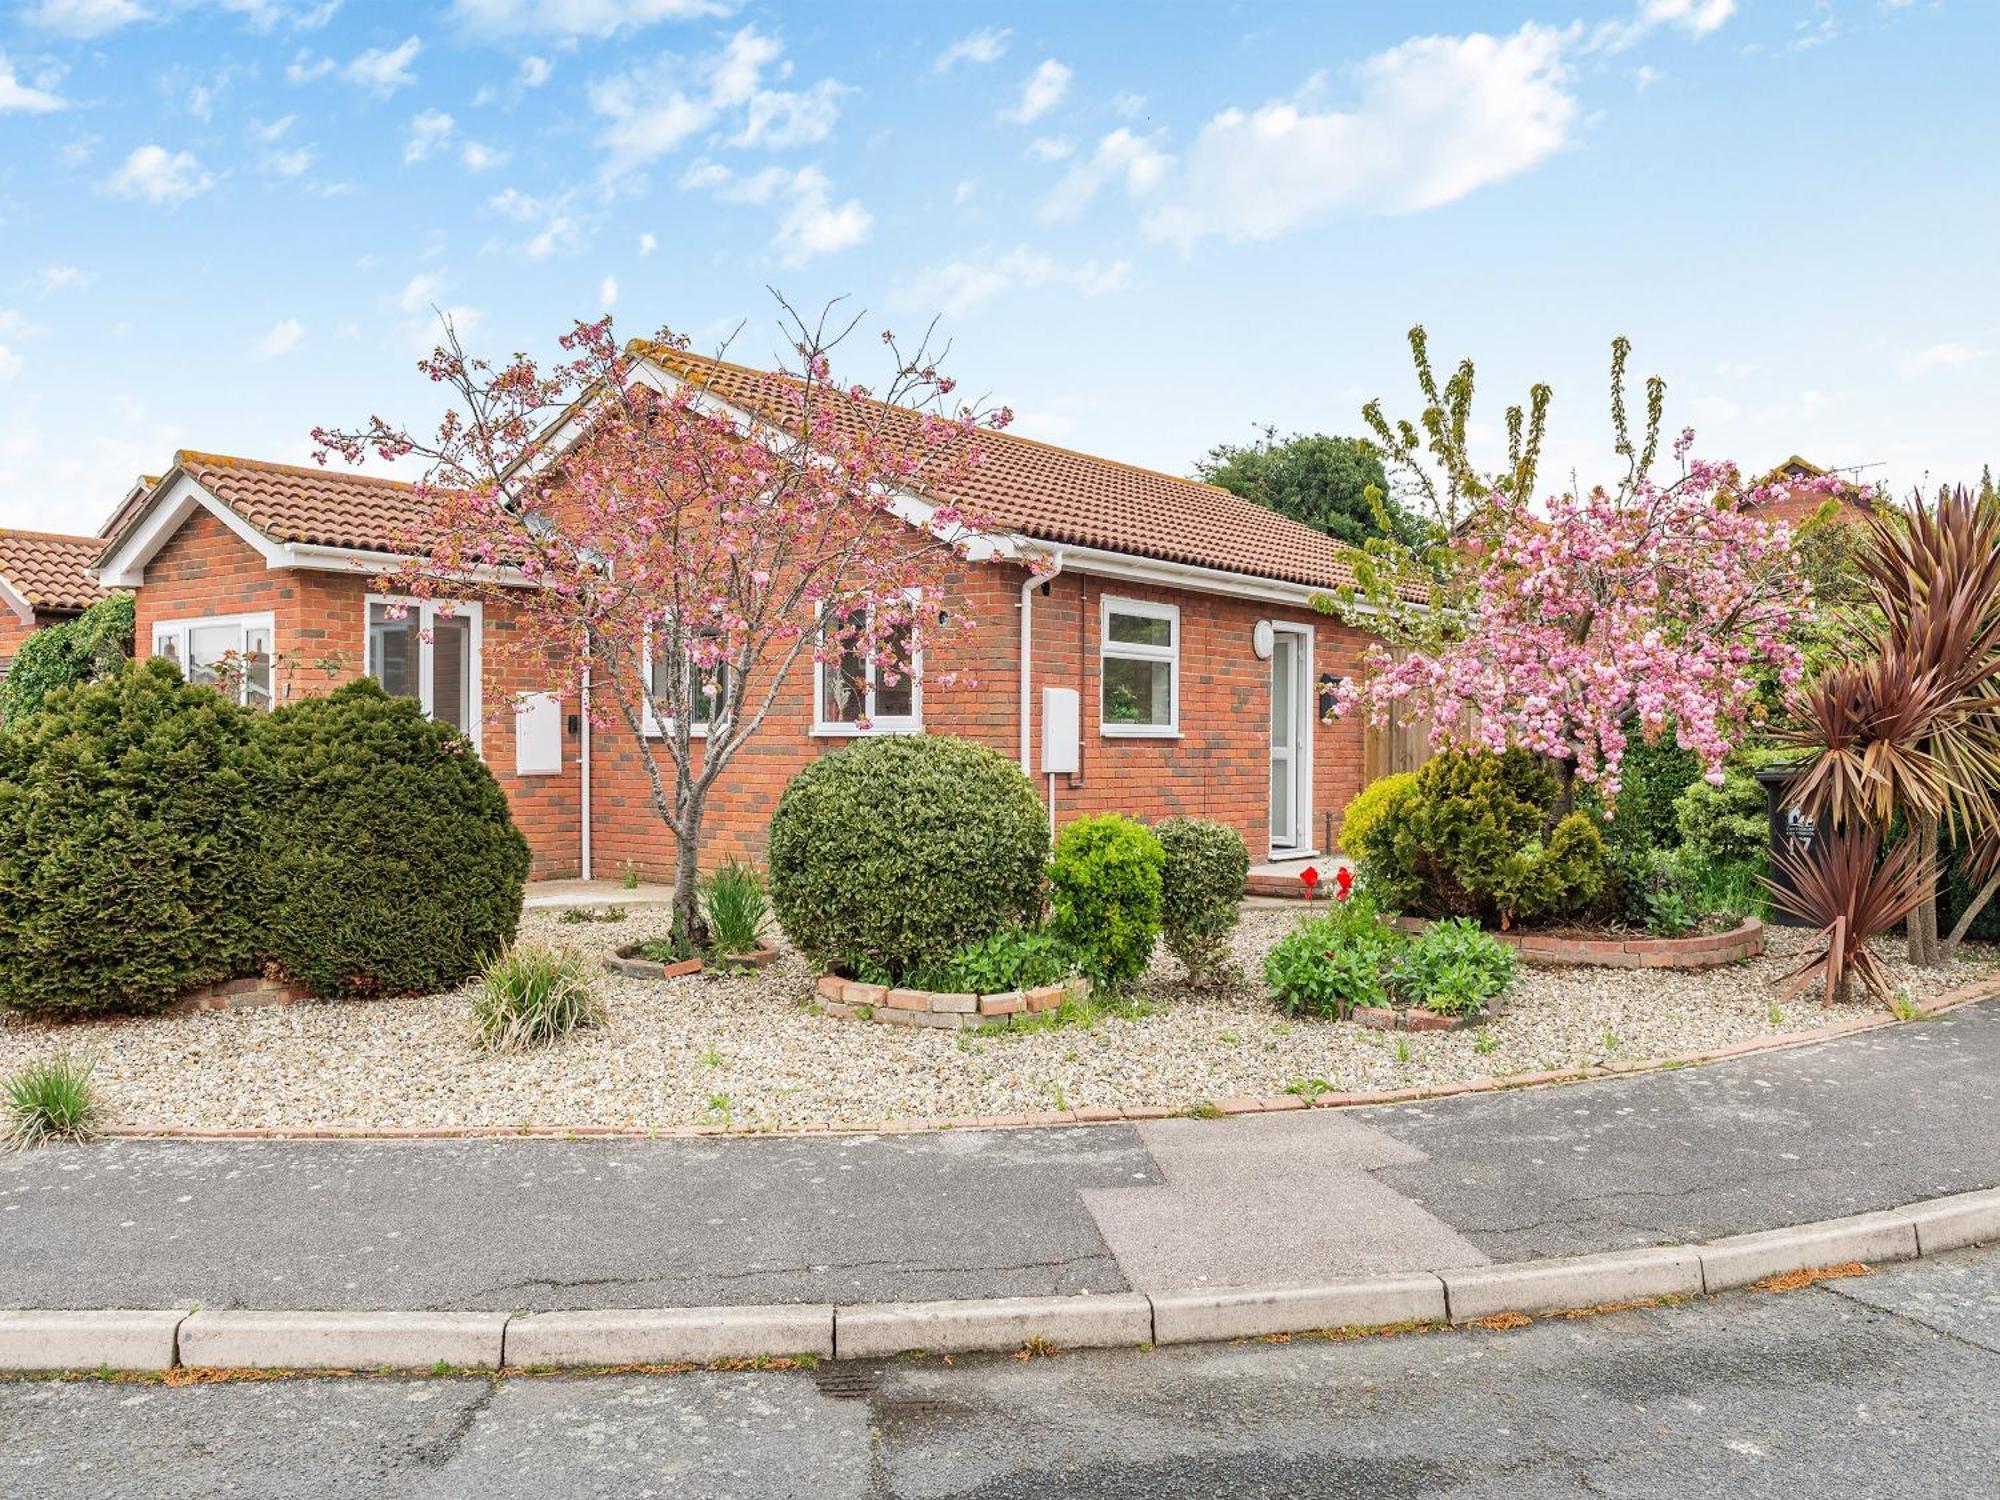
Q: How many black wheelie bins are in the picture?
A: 1